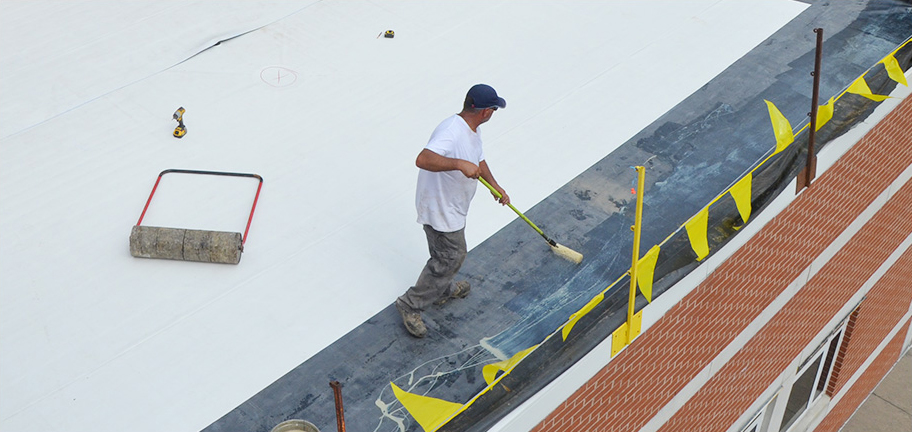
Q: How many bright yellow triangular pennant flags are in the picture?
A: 10